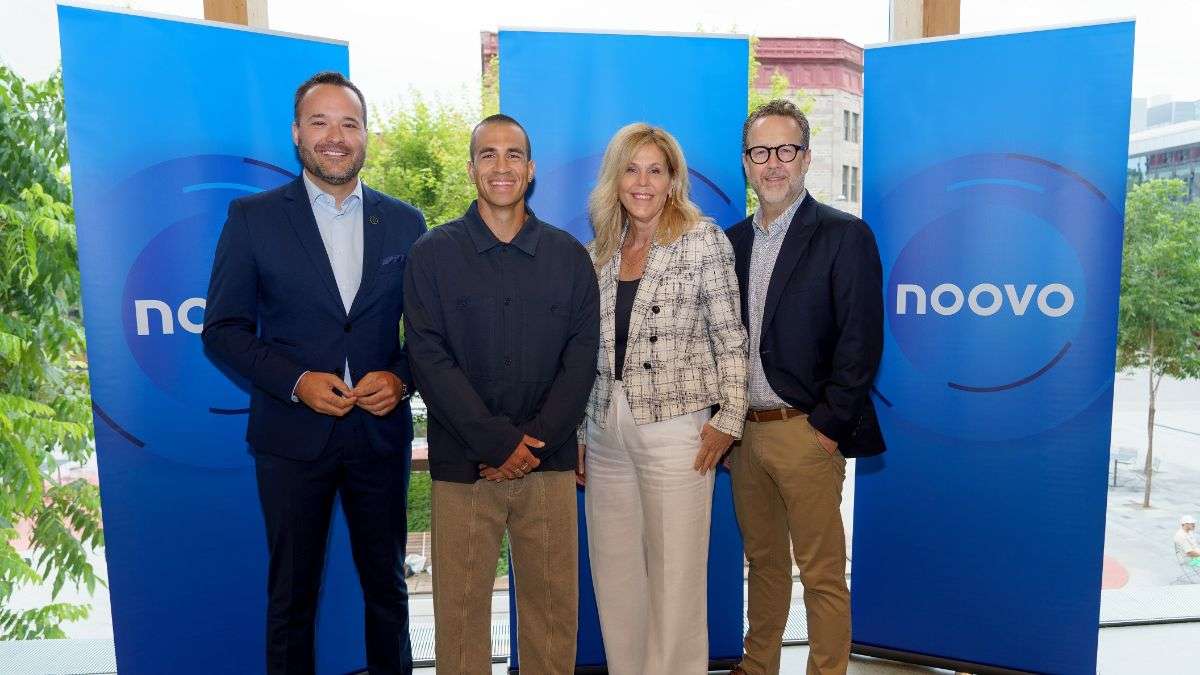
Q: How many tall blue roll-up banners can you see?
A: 3